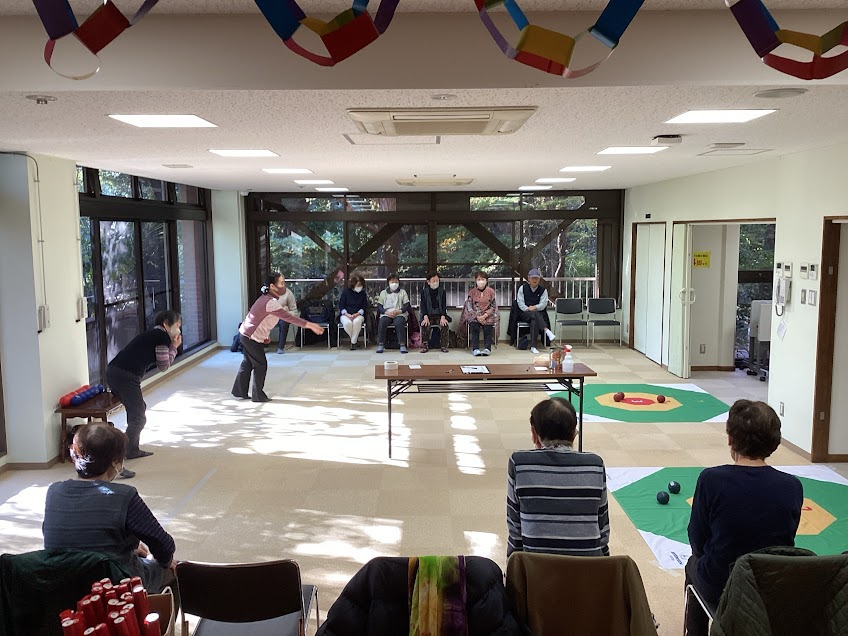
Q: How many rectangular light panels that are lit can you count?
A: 10